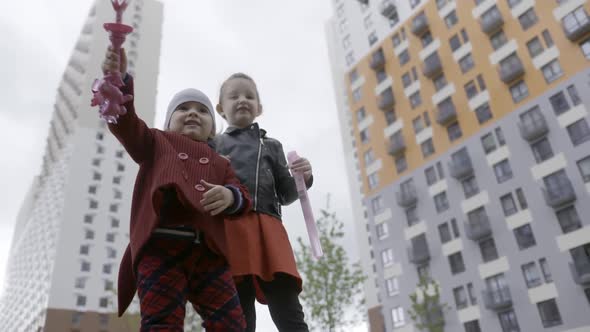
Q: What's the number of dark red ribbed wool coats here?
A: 1